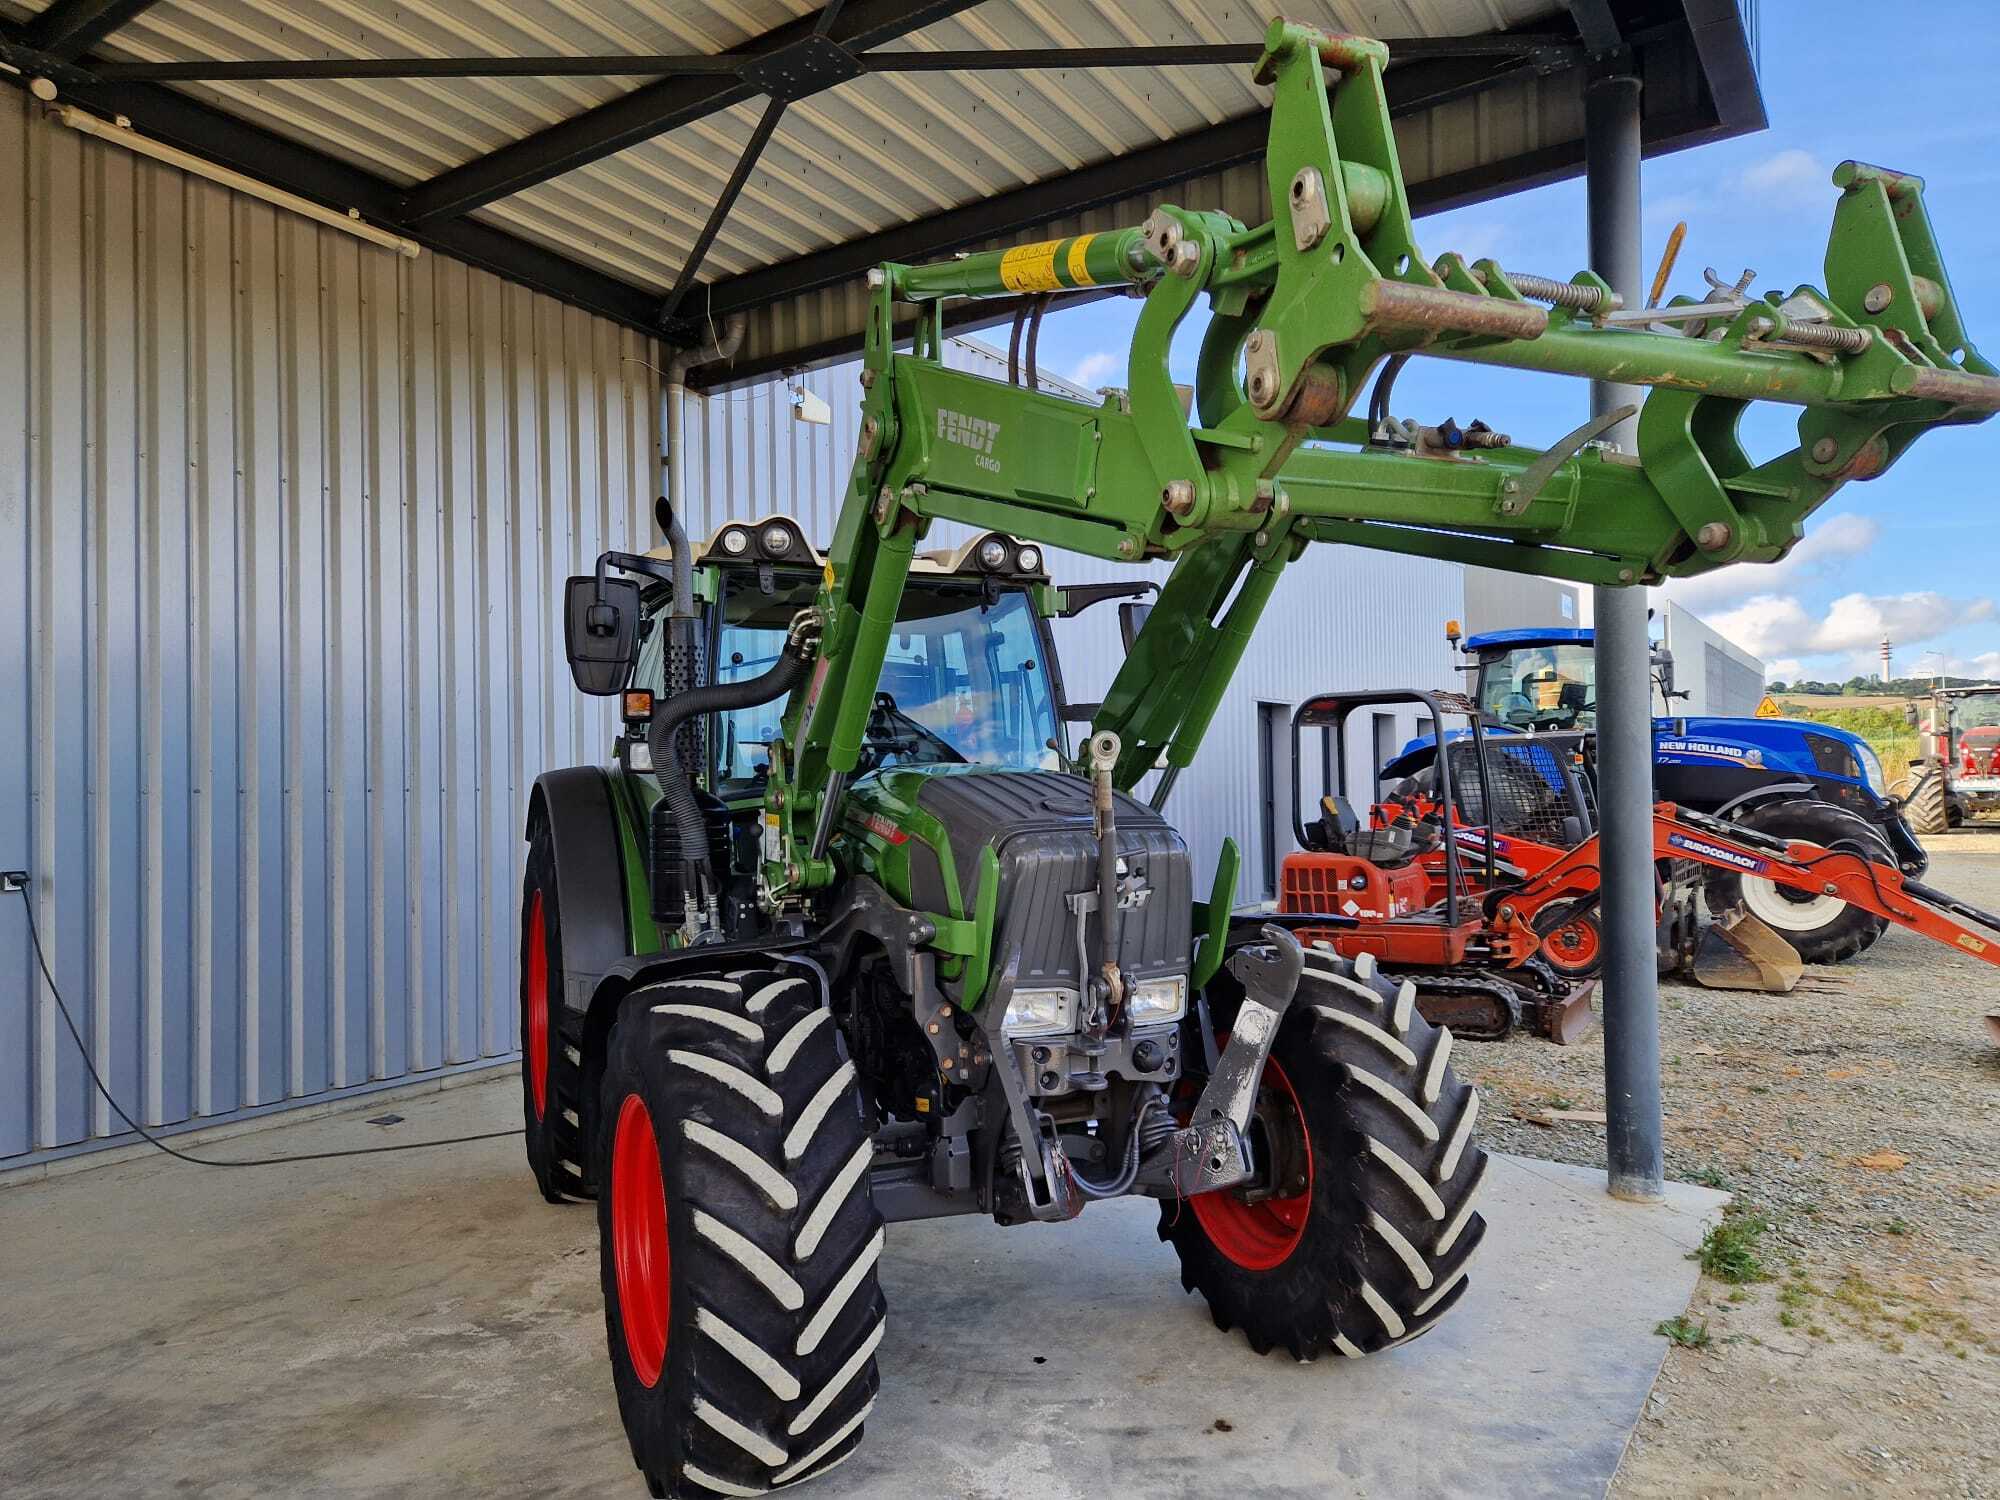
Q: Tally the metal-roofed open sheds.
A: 1